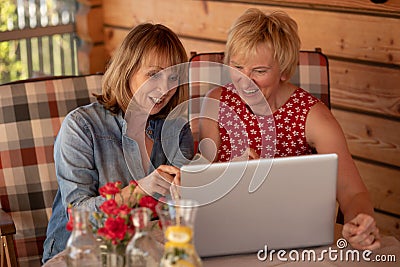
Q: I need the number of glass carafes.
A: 3